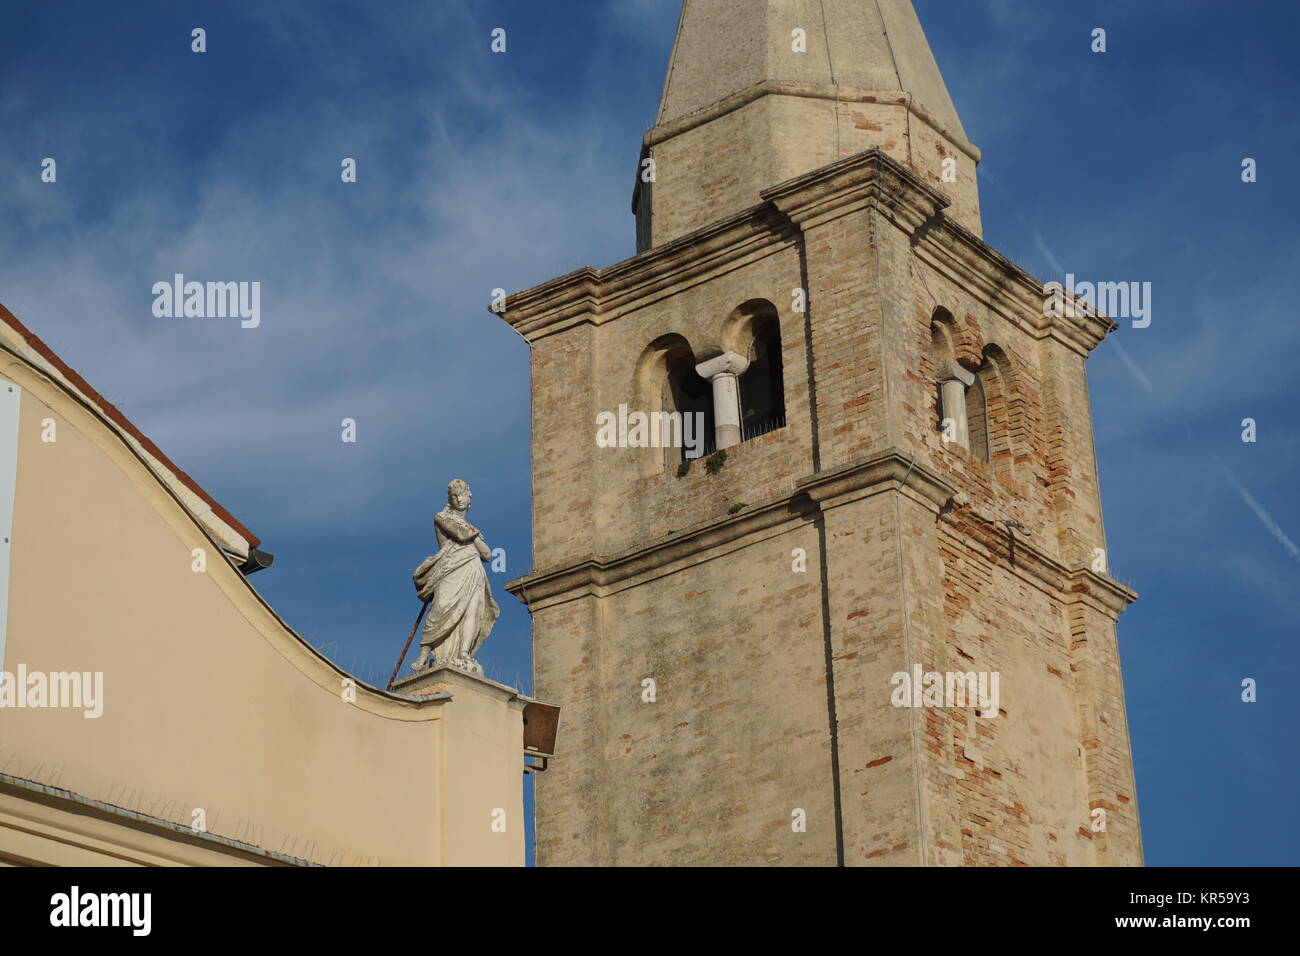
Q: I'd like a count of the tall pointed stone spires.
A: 1